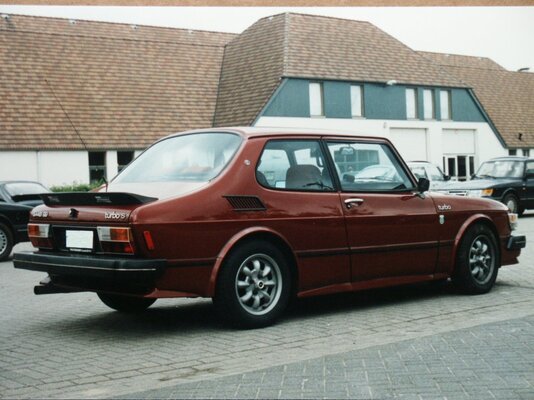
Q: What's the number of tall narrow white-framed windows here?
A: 5